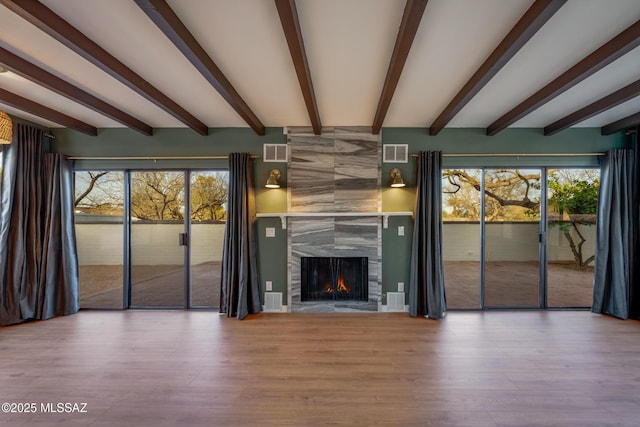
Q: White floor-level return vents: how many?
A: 2